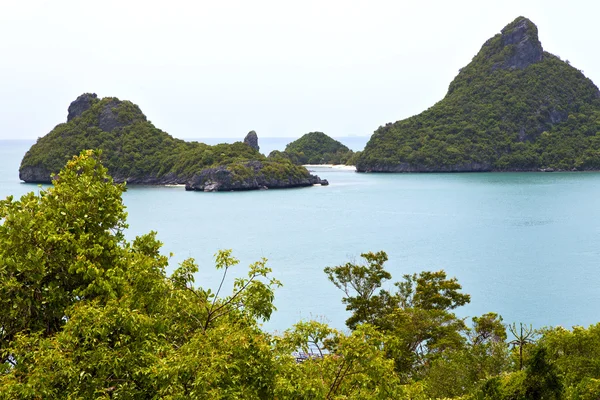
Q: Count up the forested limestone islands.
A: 3